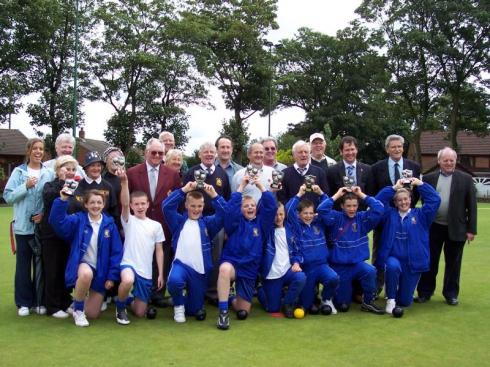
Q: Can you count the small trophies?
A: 8